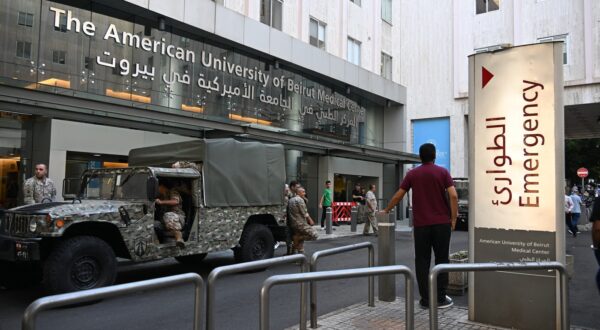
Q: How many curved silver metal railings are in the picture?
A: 5